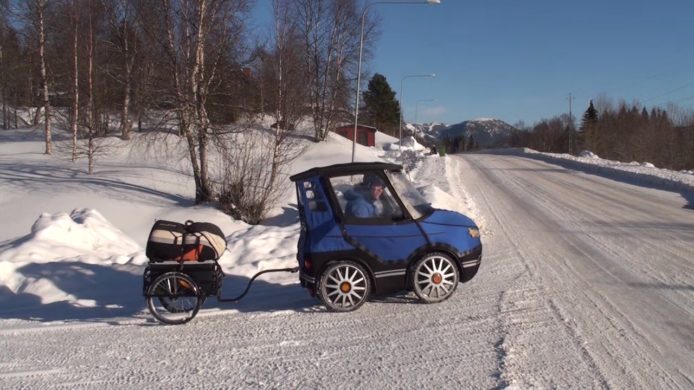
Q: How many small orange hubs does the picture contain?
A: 2